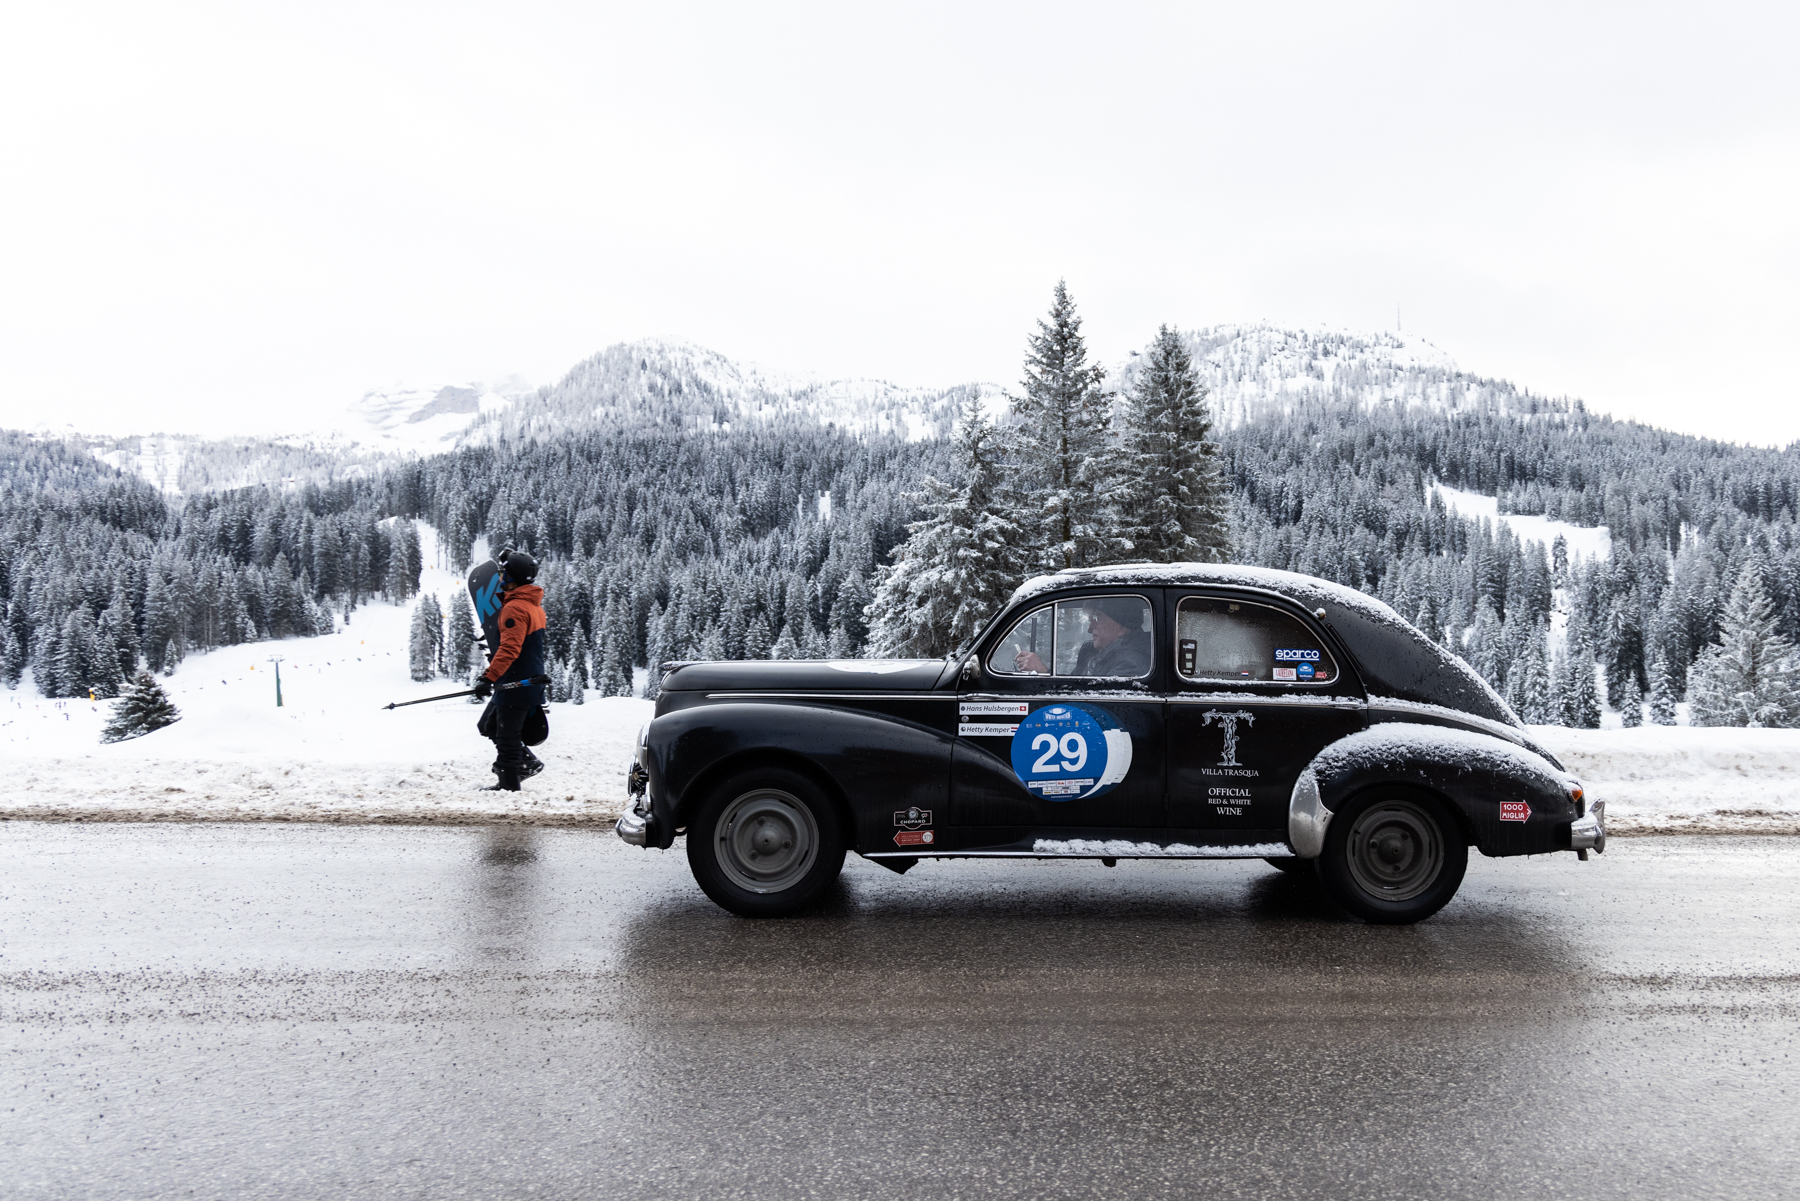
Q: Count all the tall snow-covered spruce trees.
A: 3